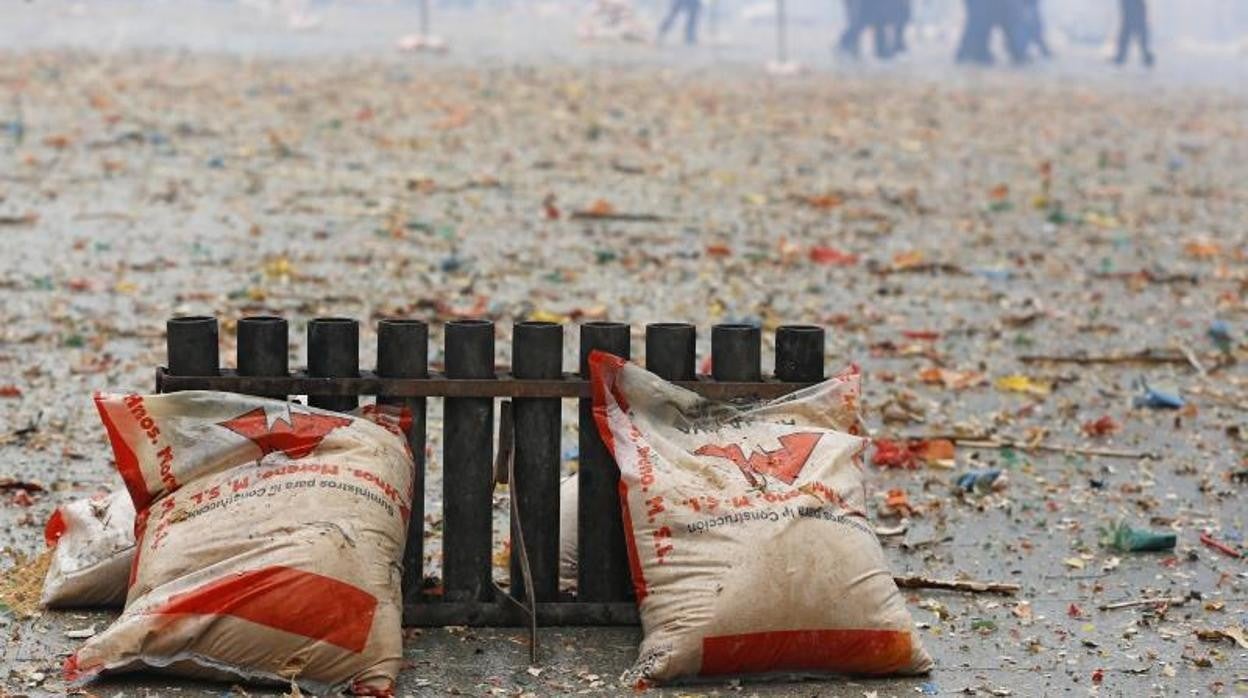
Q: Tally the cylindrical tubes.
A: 10